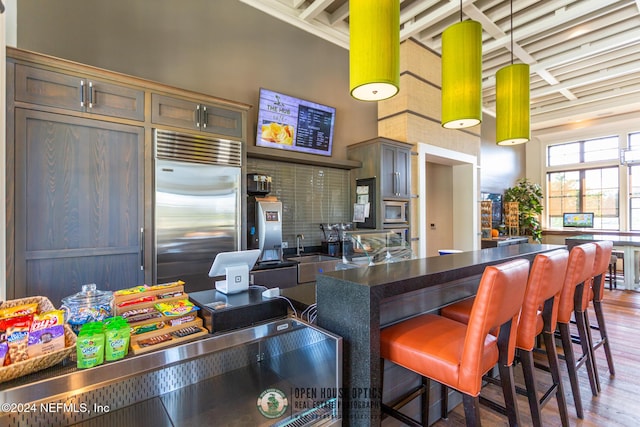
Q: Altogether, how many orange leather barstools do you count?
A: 4